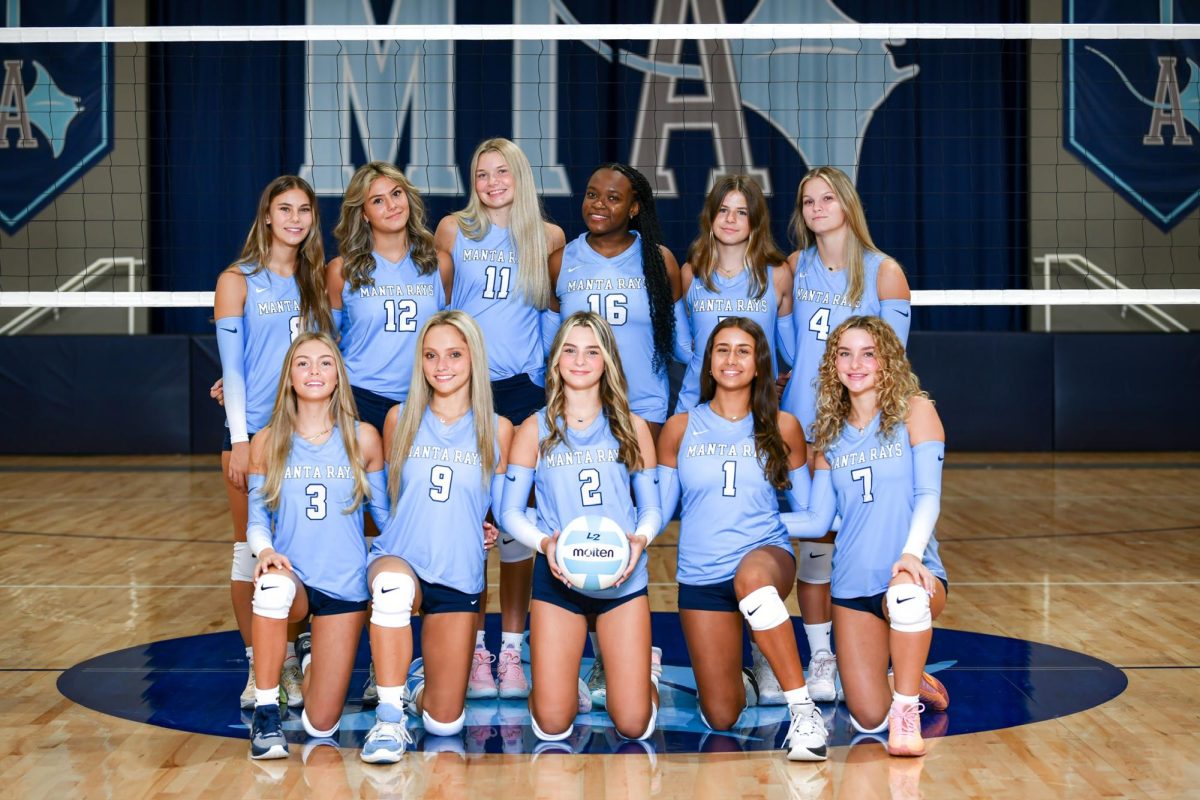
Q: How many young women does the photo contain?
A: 11